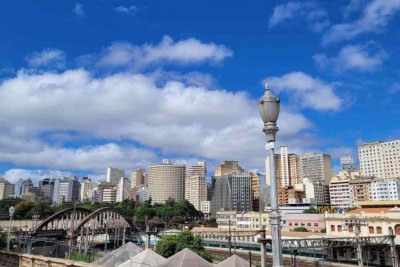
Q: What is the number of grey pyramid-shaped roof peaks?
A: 4